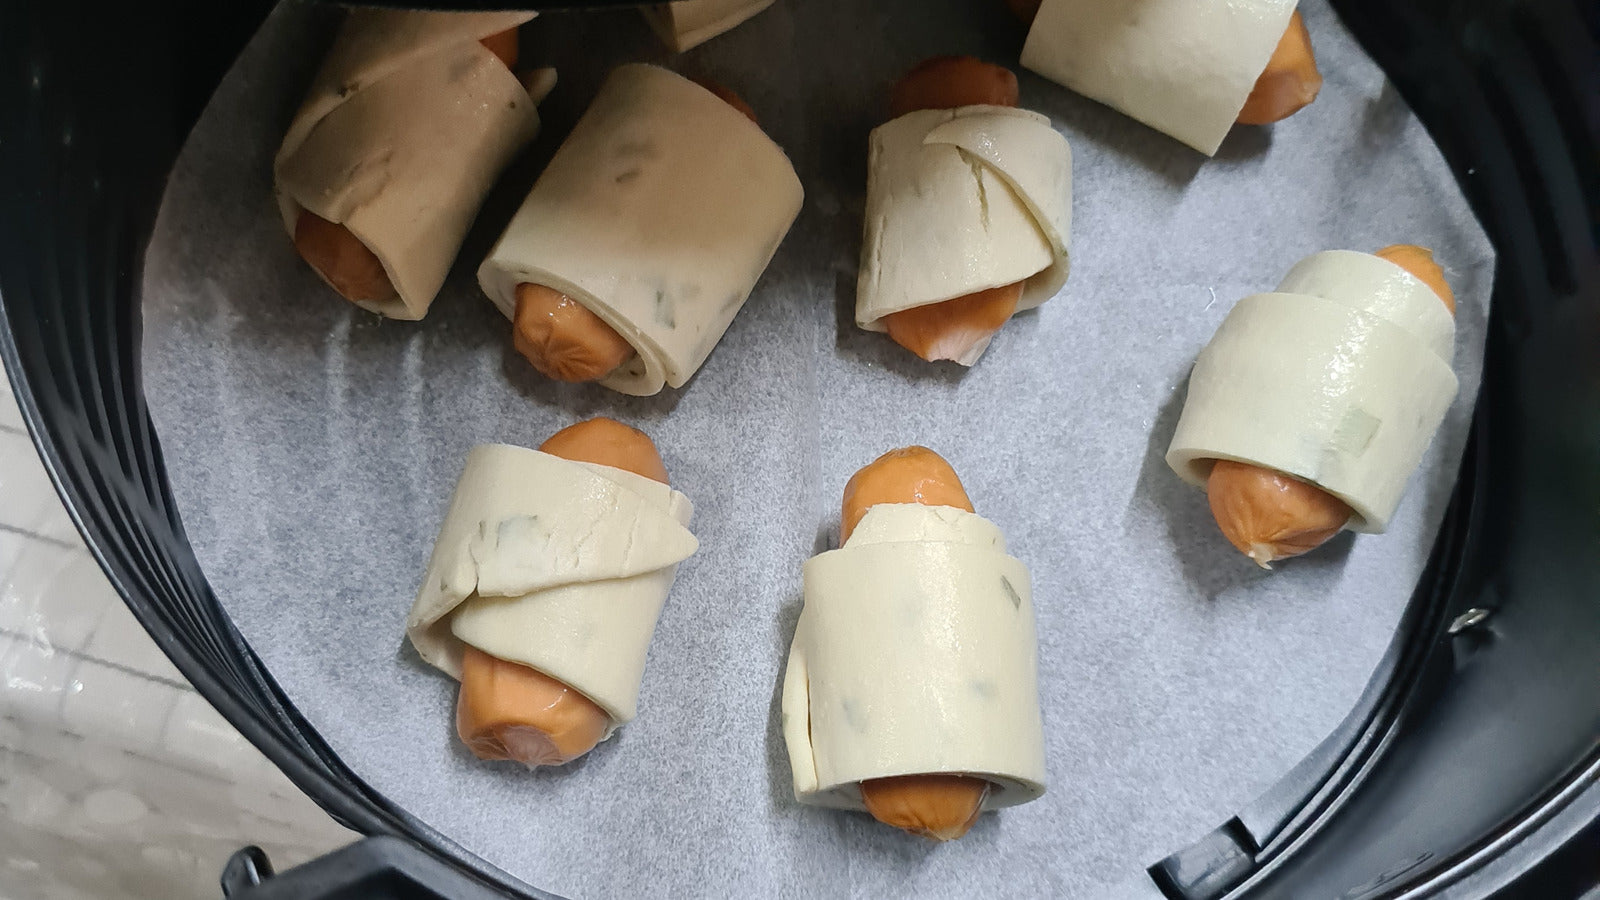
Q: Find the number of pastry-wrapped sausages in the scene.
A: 8